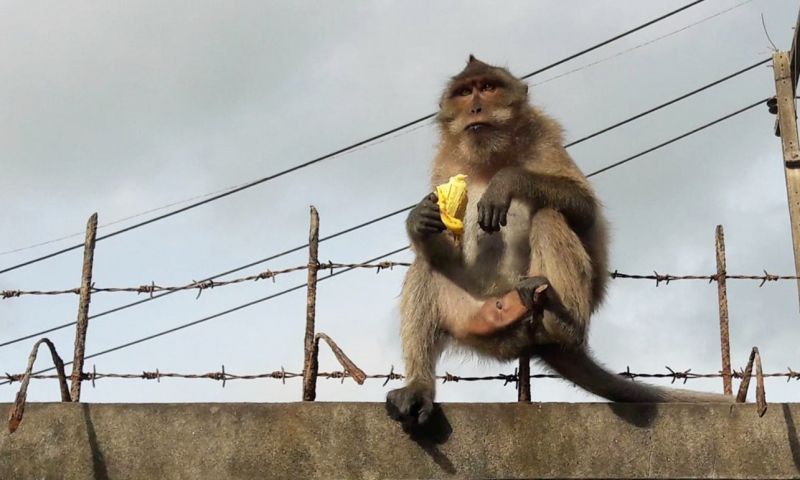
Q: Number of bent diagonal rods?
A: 3